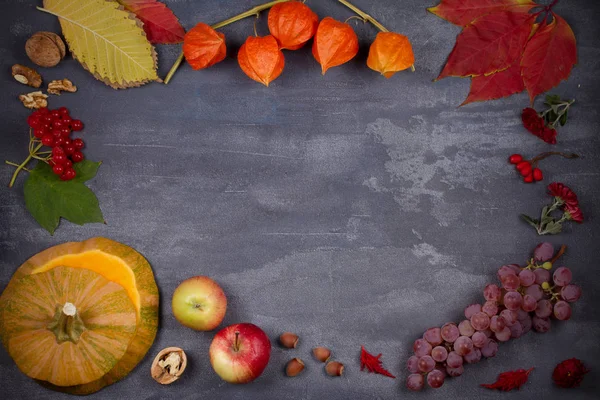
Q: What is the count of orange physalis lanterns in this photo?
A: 5